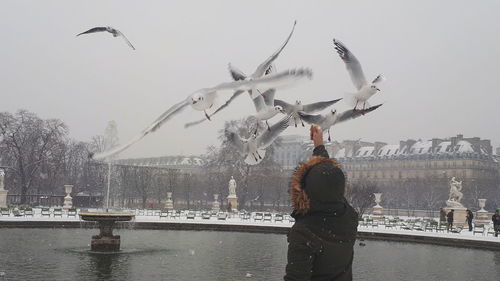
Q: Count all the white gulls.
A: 8